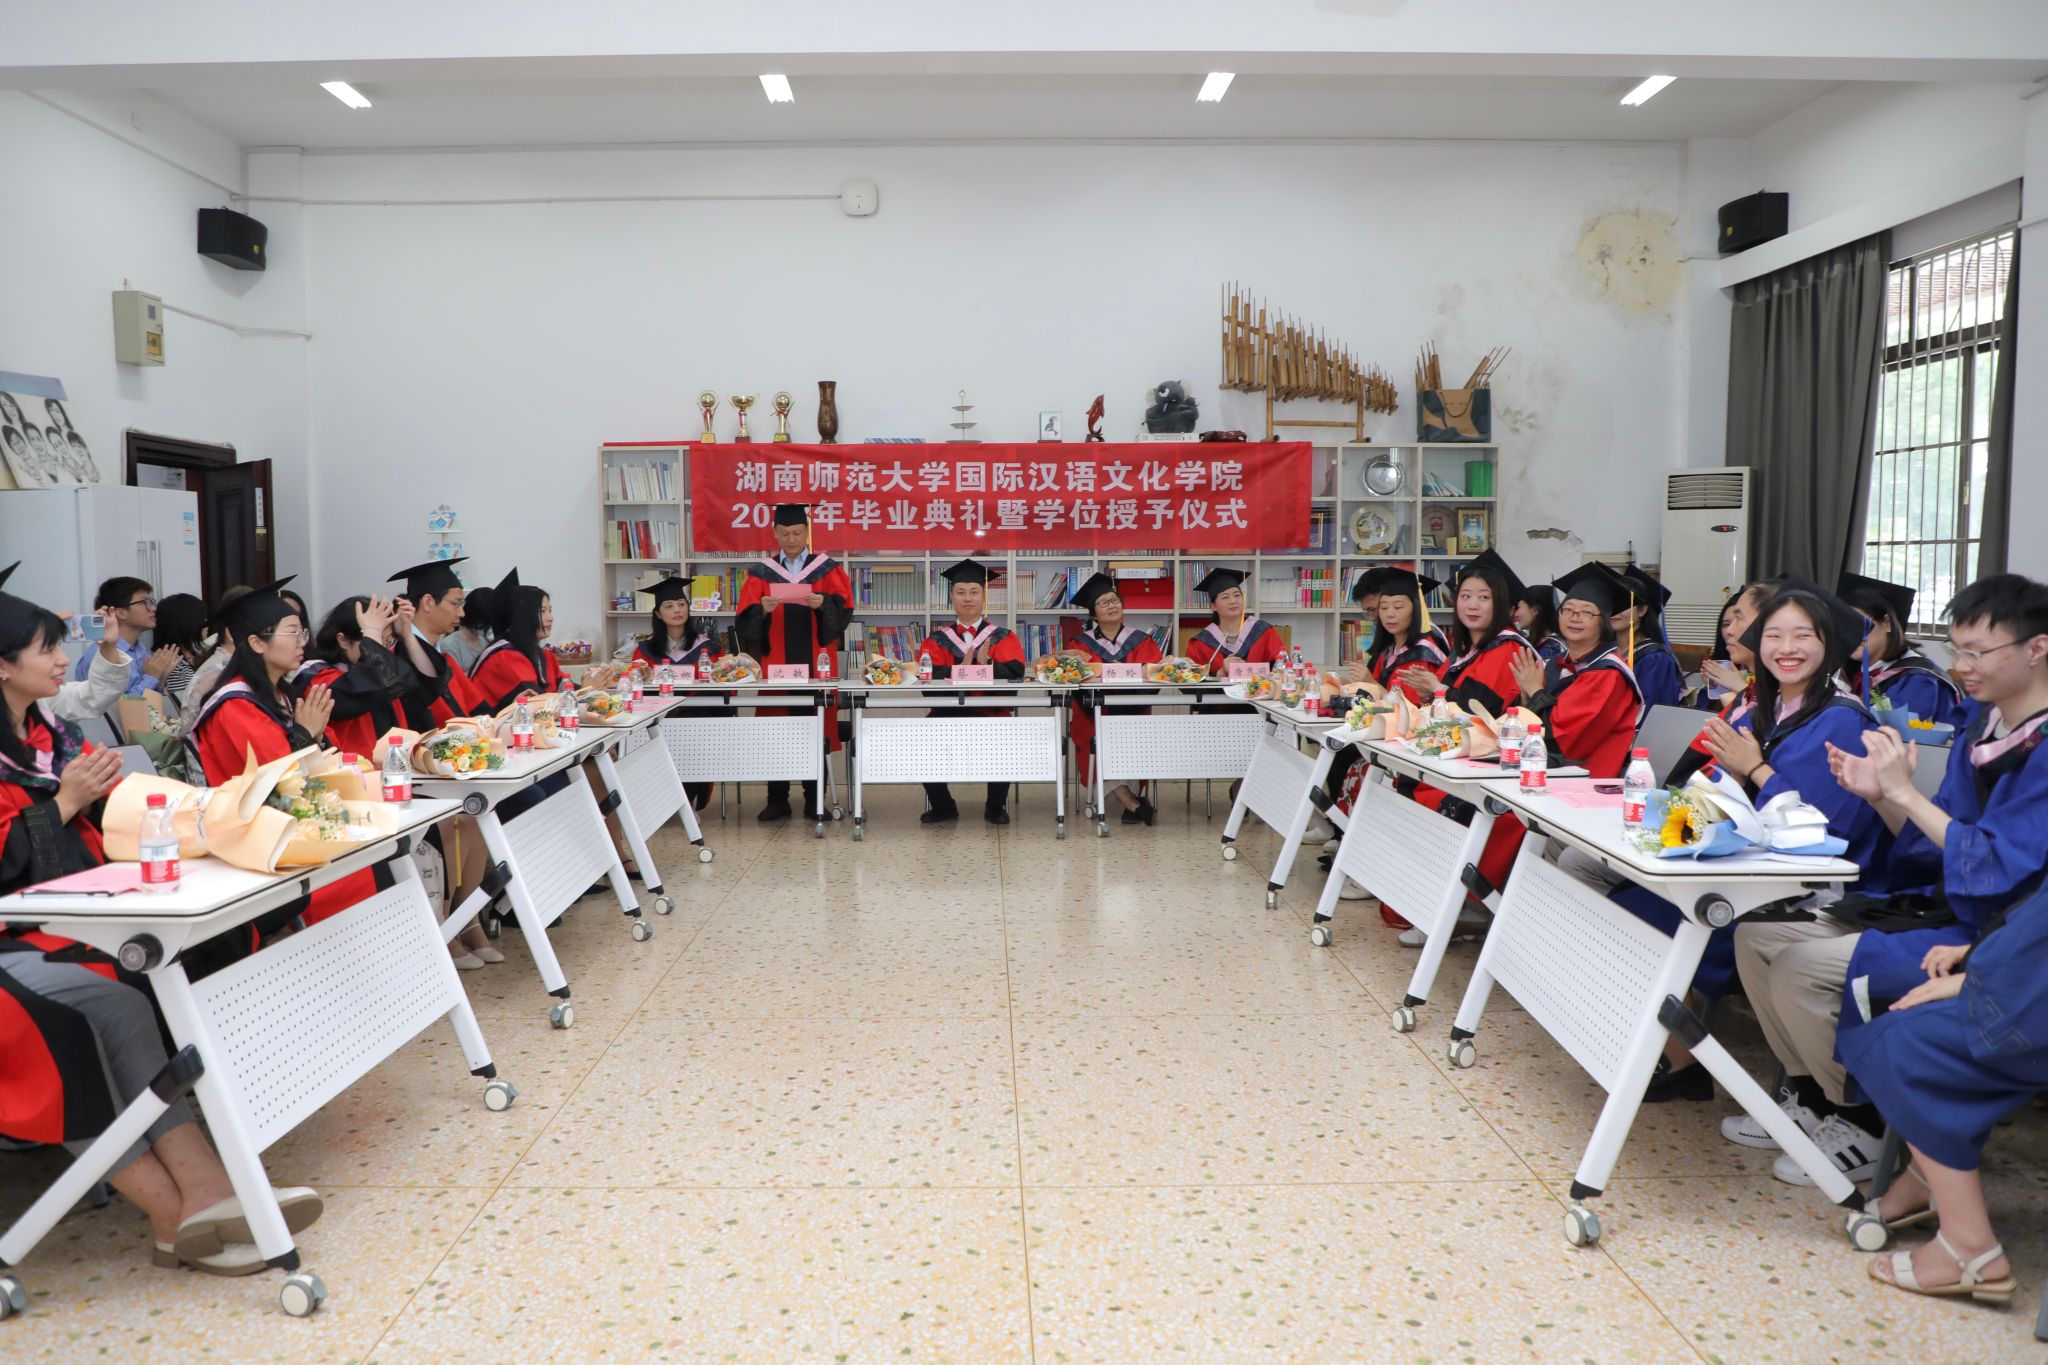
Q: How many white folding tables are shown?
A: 9